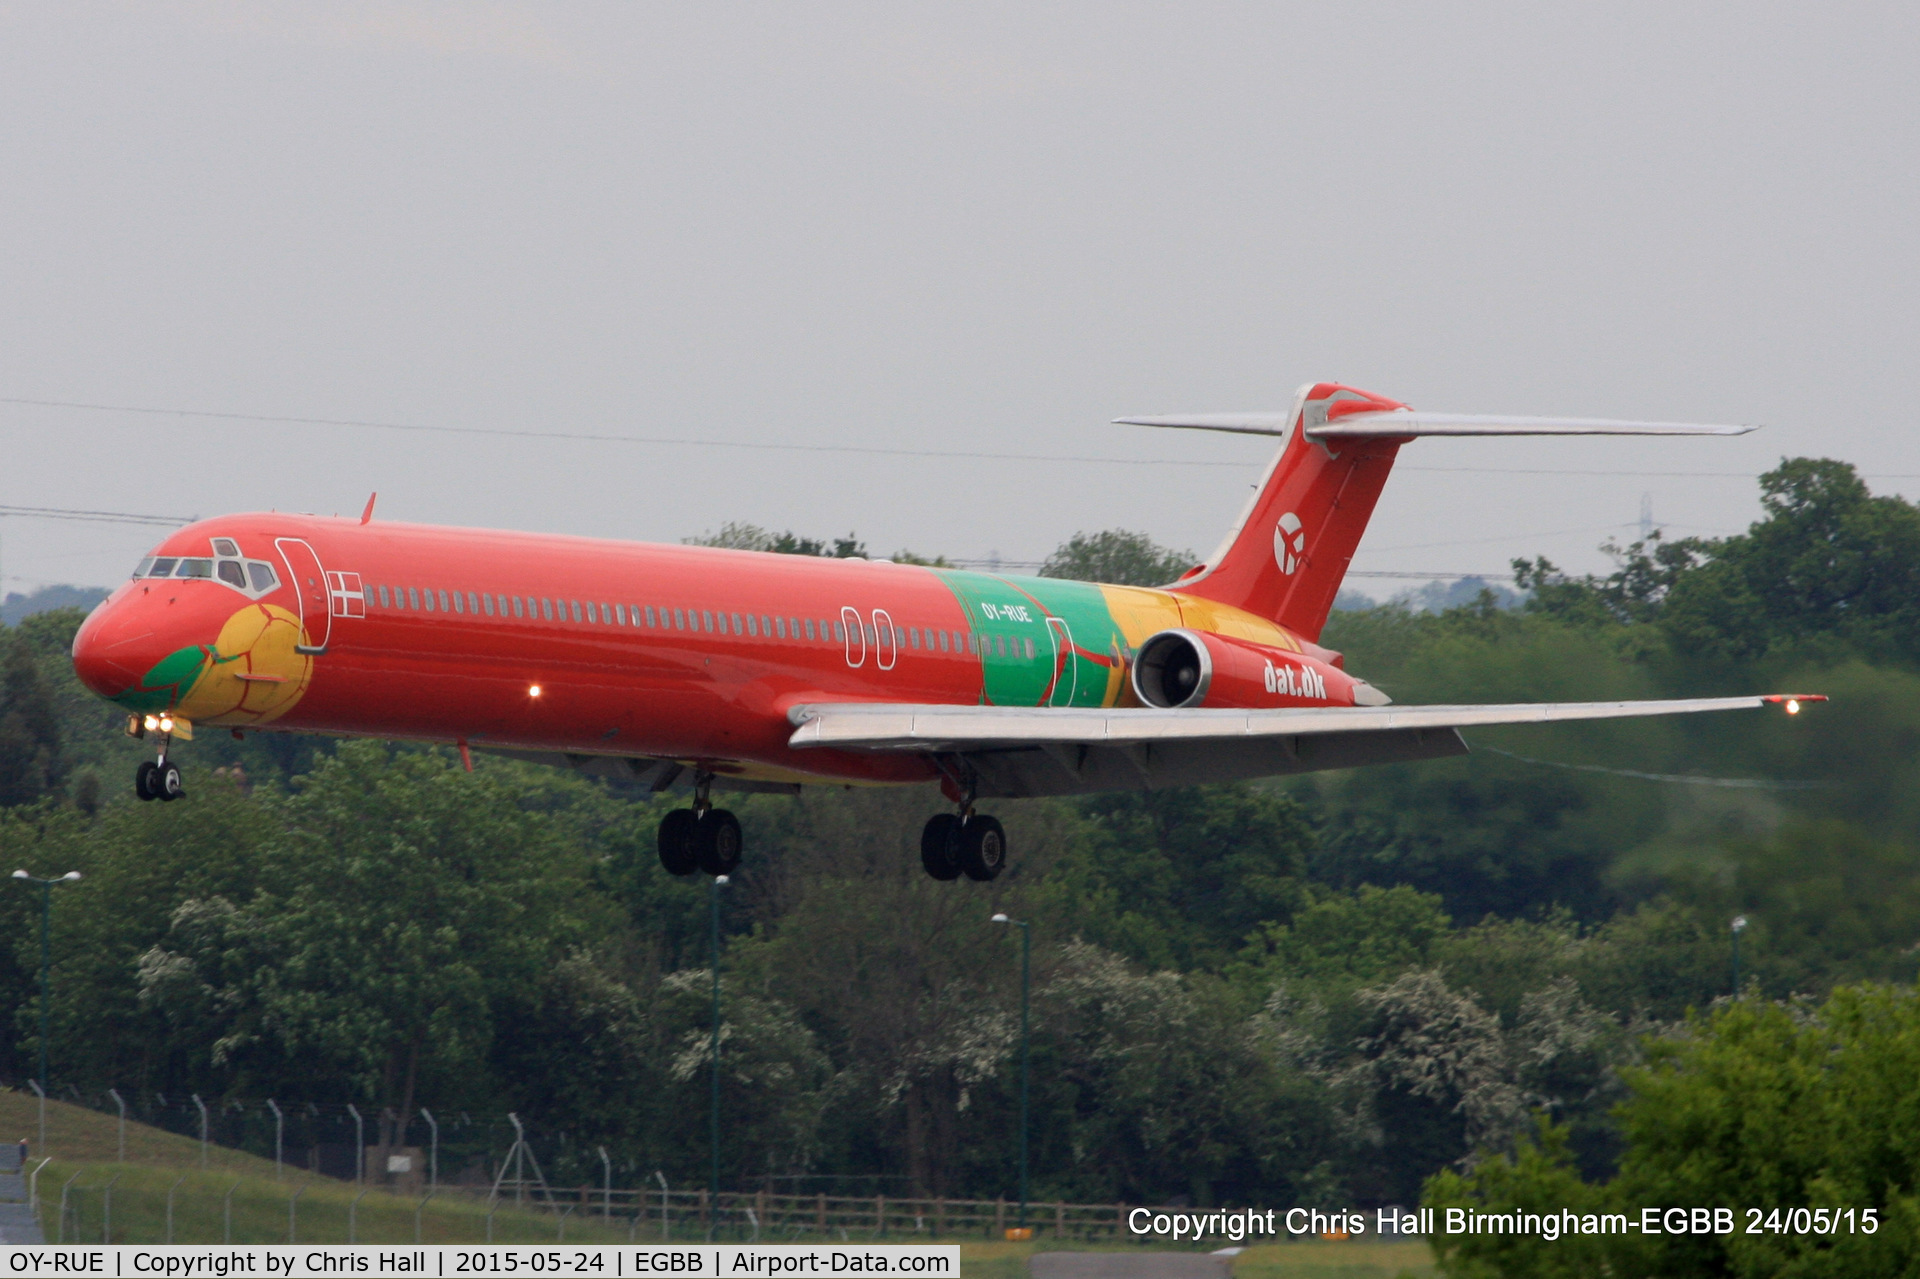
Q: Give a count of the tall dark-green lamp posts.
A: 4